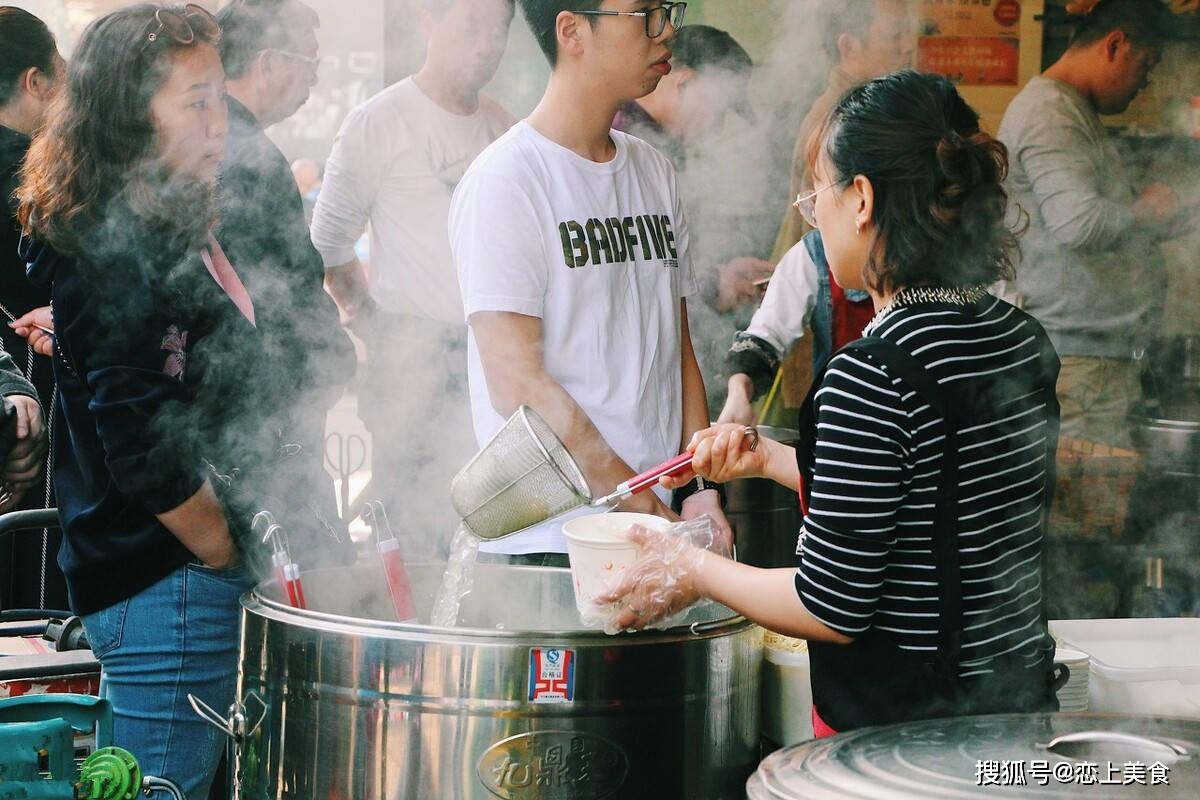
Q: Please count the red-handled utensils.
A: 4